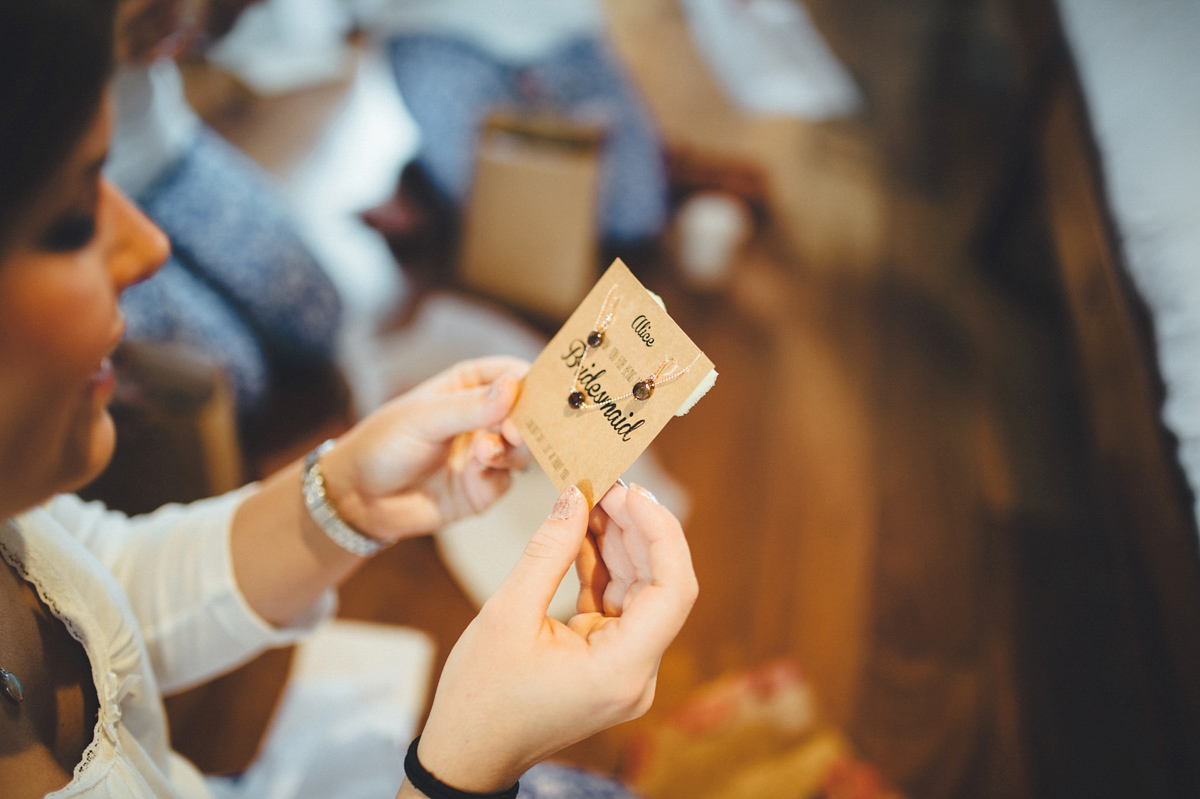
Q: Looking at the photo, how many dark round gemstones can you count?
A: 3